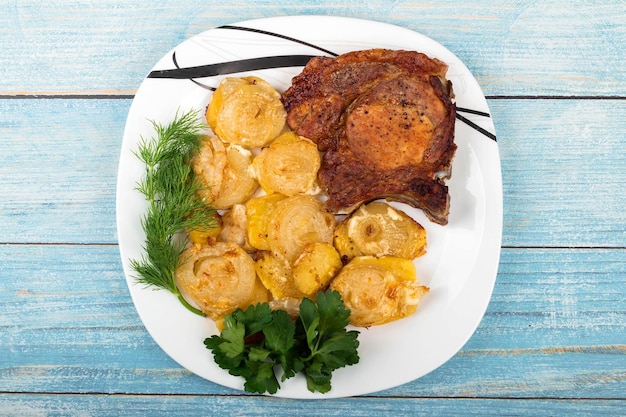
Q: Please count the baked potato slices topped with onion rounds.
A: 7